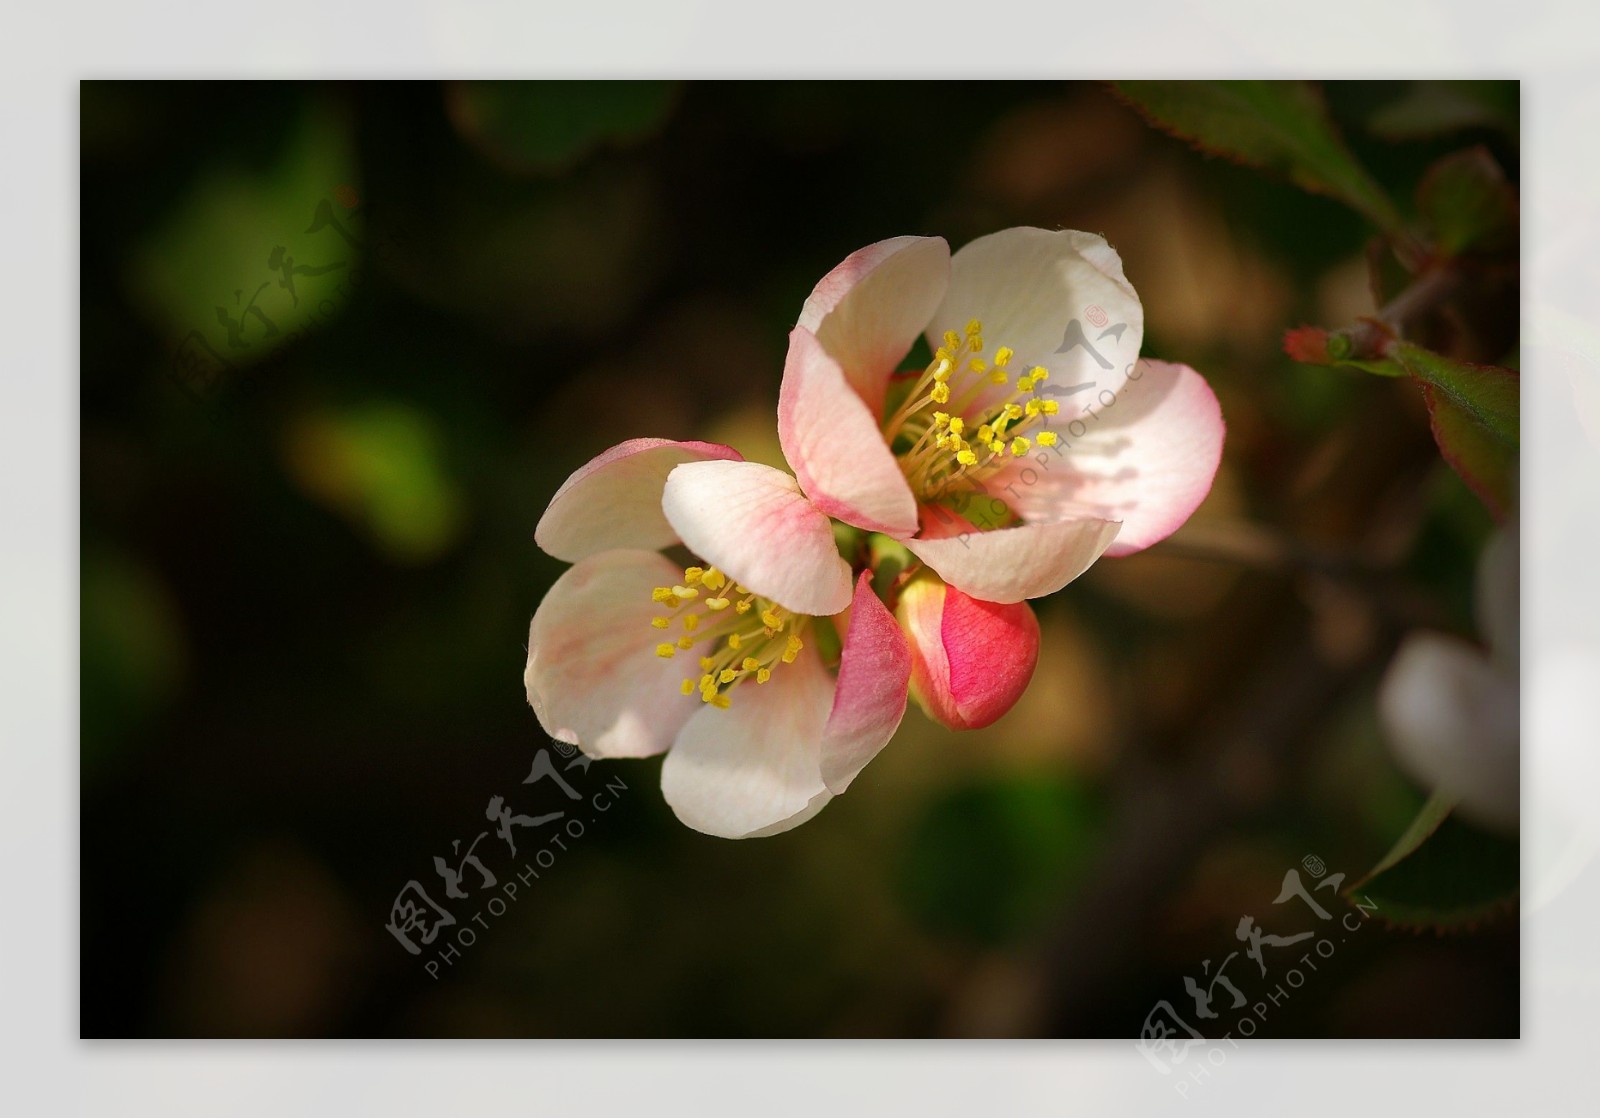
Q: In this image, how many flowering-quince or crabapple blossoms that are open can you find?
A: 2